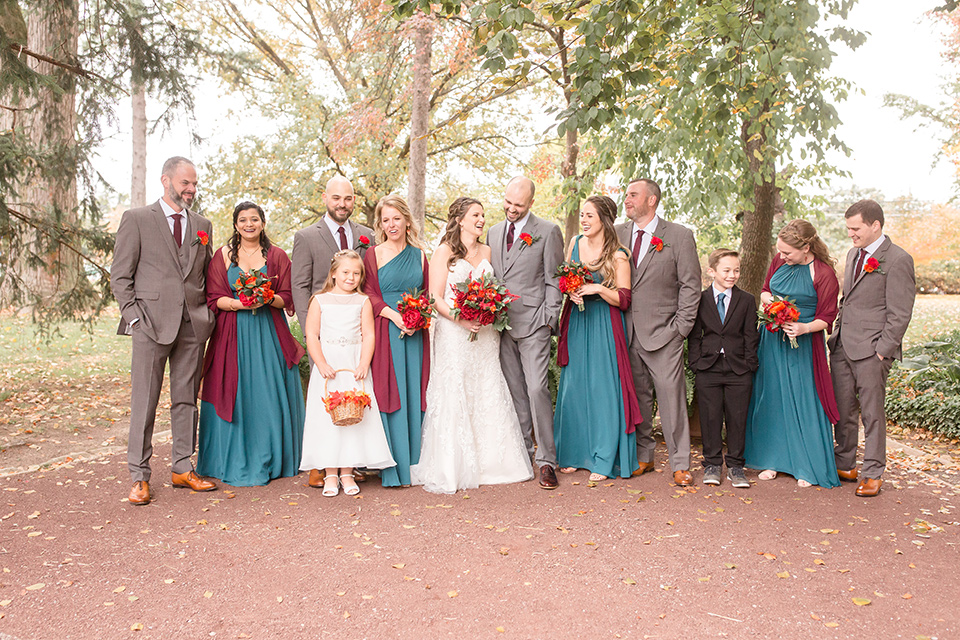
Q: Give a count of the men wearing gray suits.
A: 5